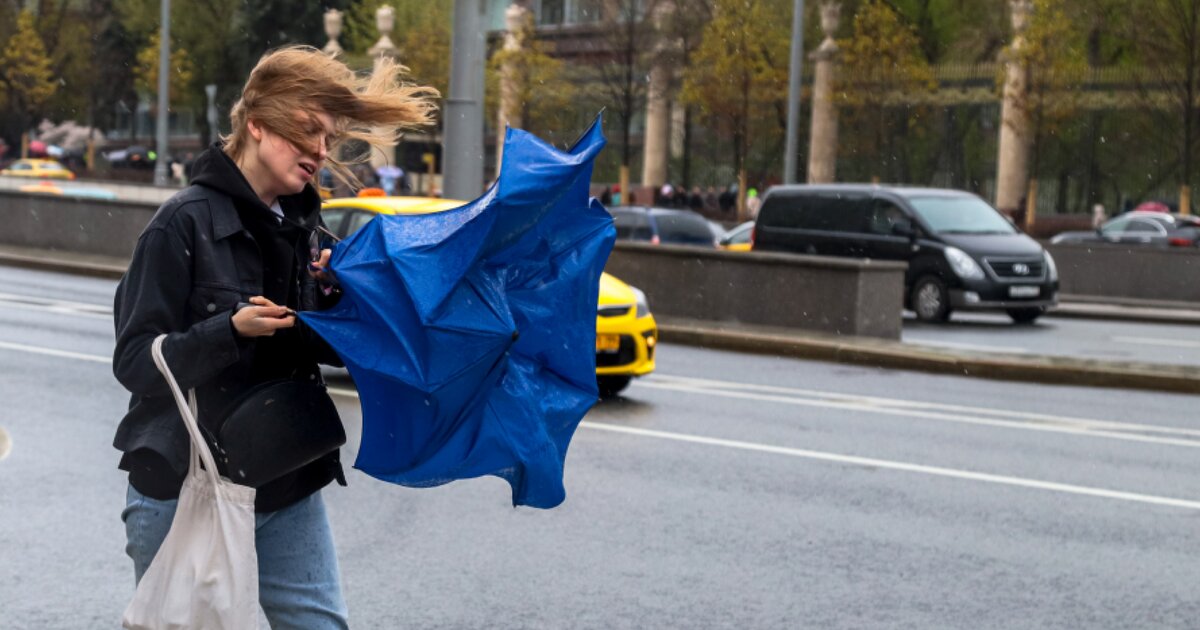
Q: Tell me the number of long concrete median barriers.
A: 2